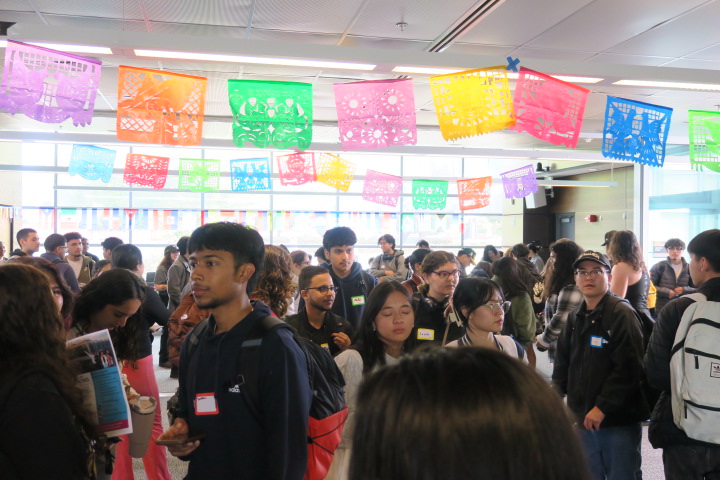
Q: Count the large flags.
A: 8